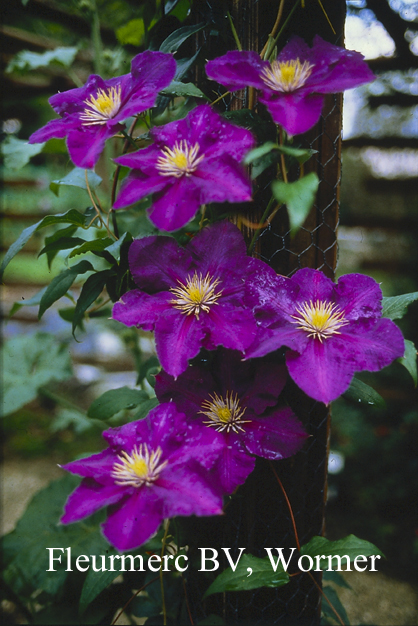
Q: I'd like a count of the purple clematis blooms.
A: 7